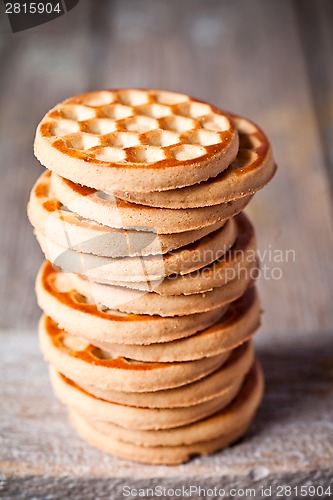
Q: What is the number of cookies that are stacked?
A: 14